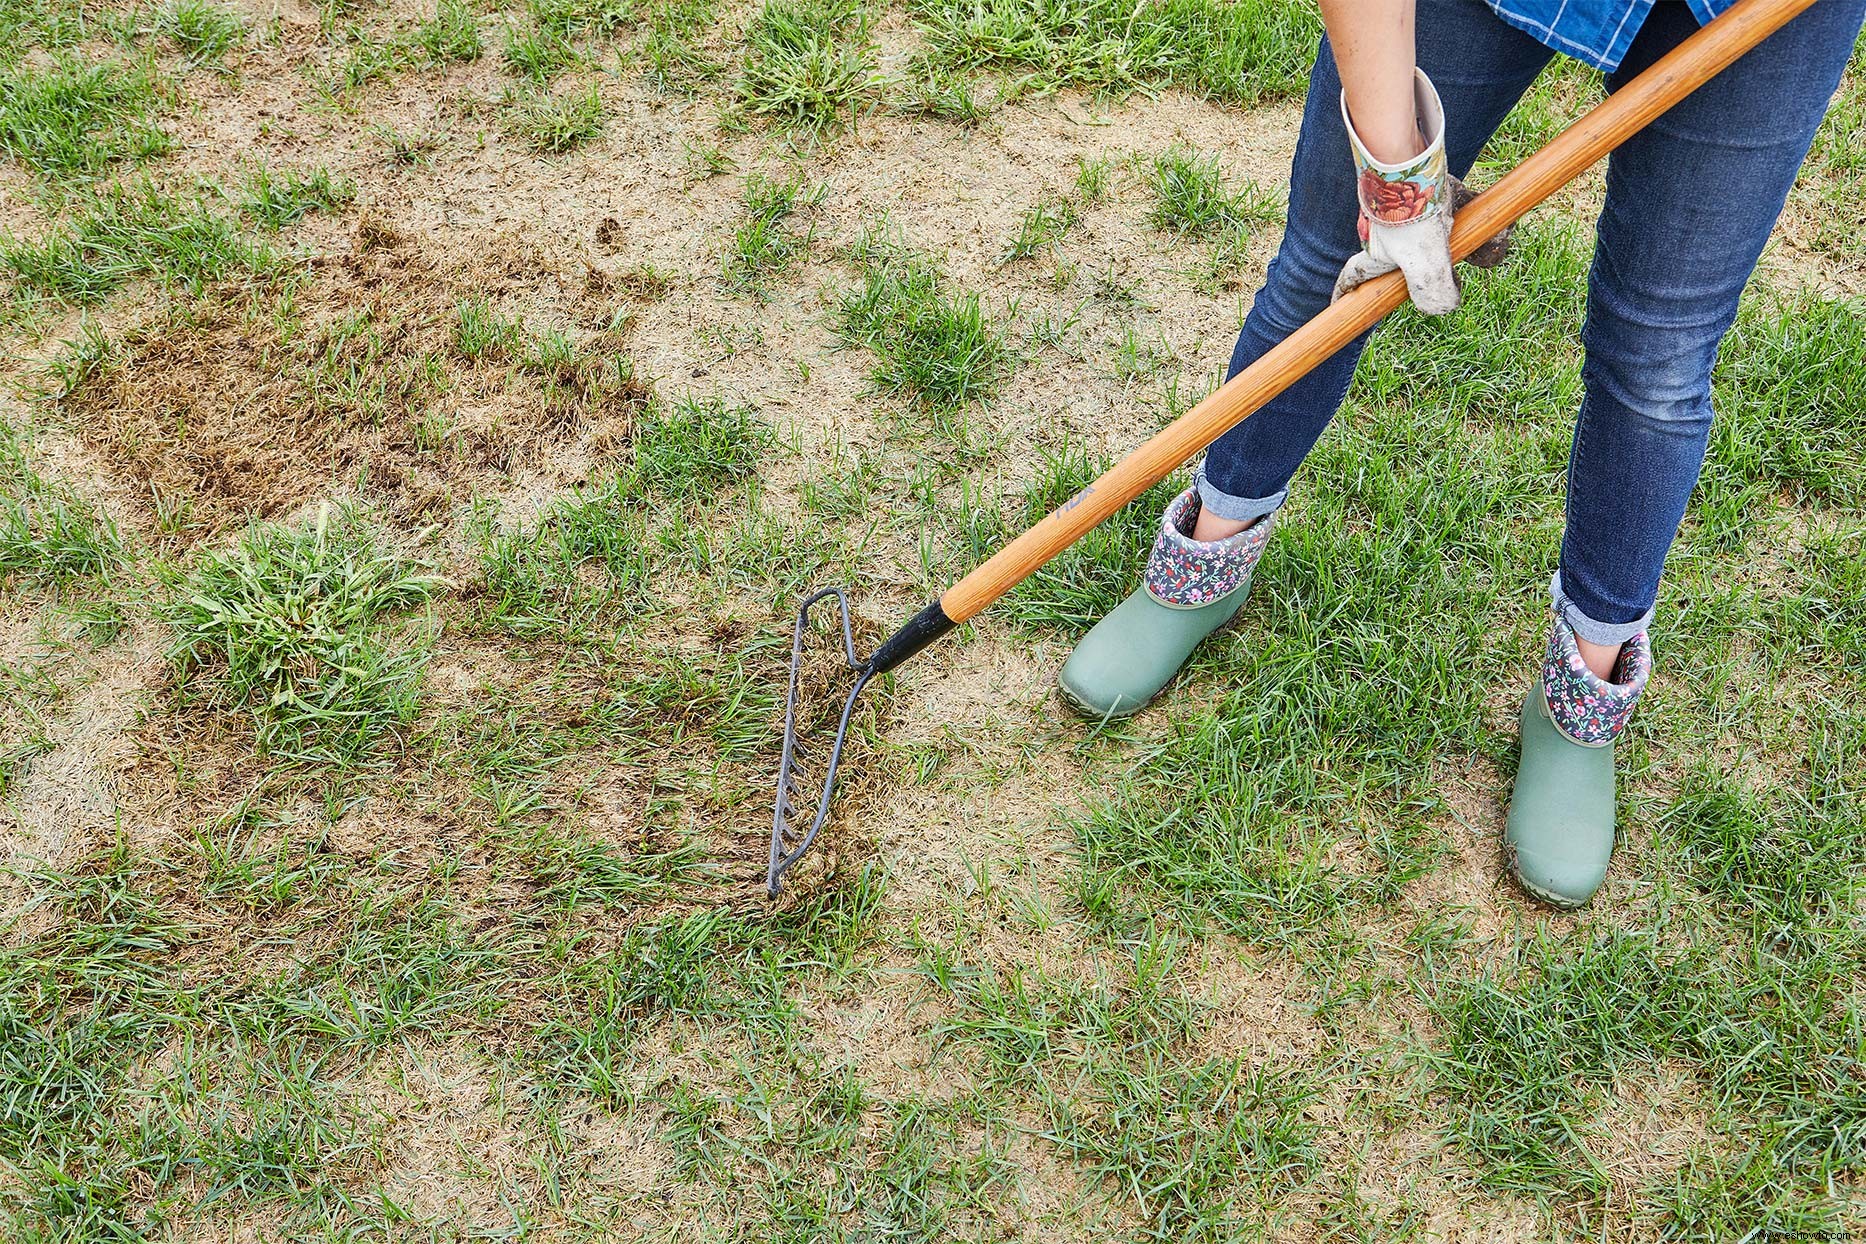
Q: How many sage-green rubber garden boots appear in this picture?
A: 2